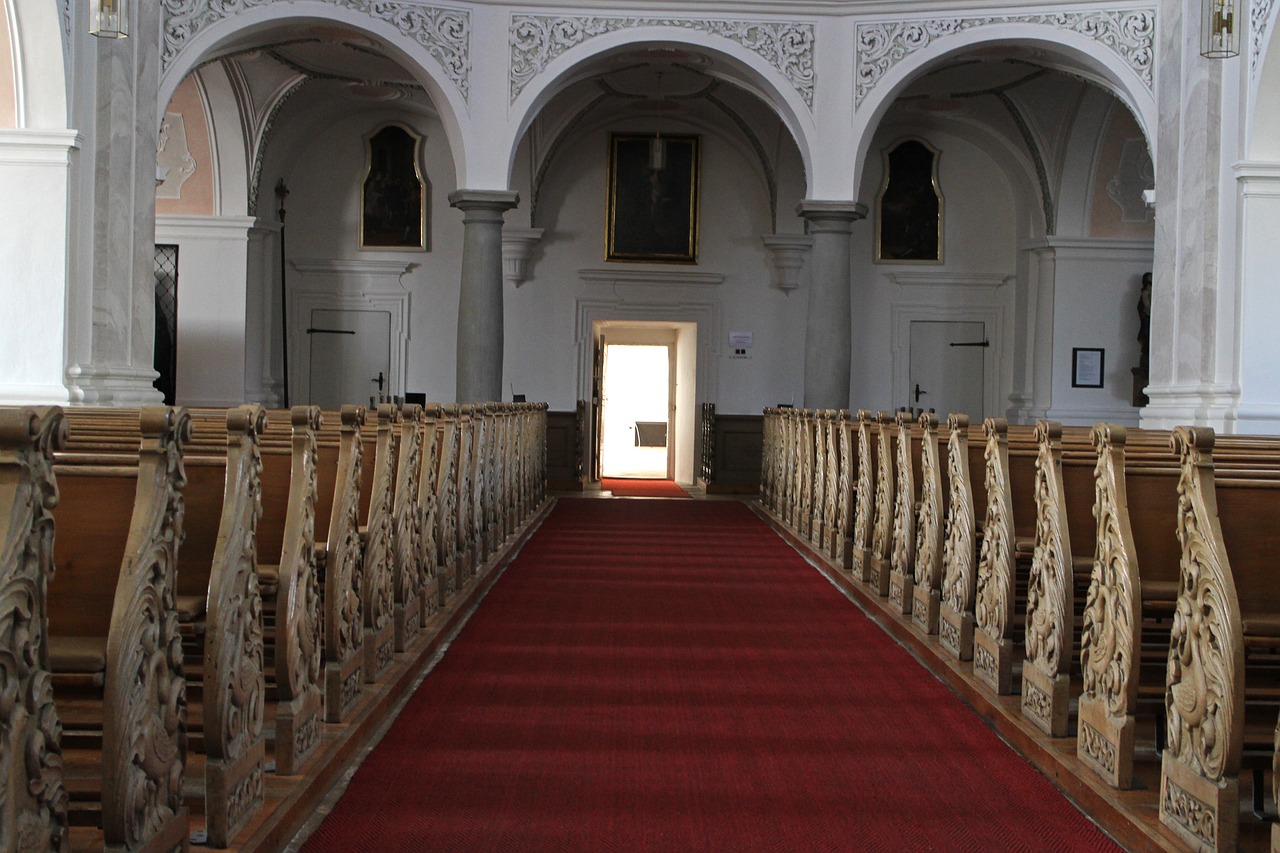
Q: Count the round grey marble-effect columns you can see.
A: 2